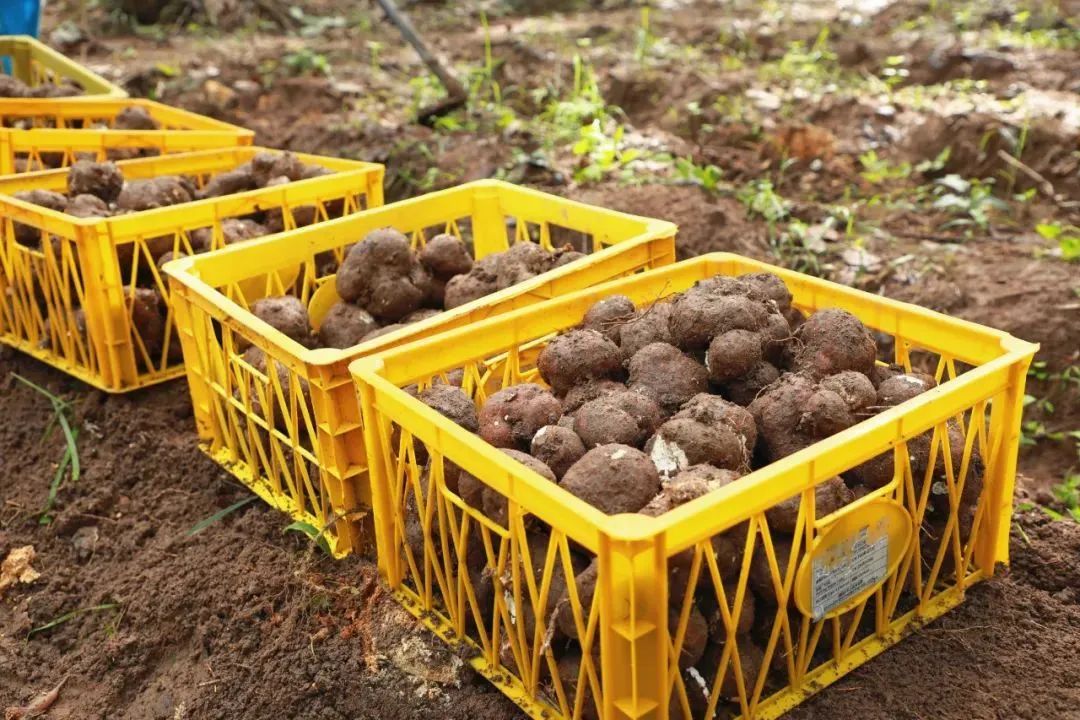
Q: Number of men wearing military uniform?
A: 0